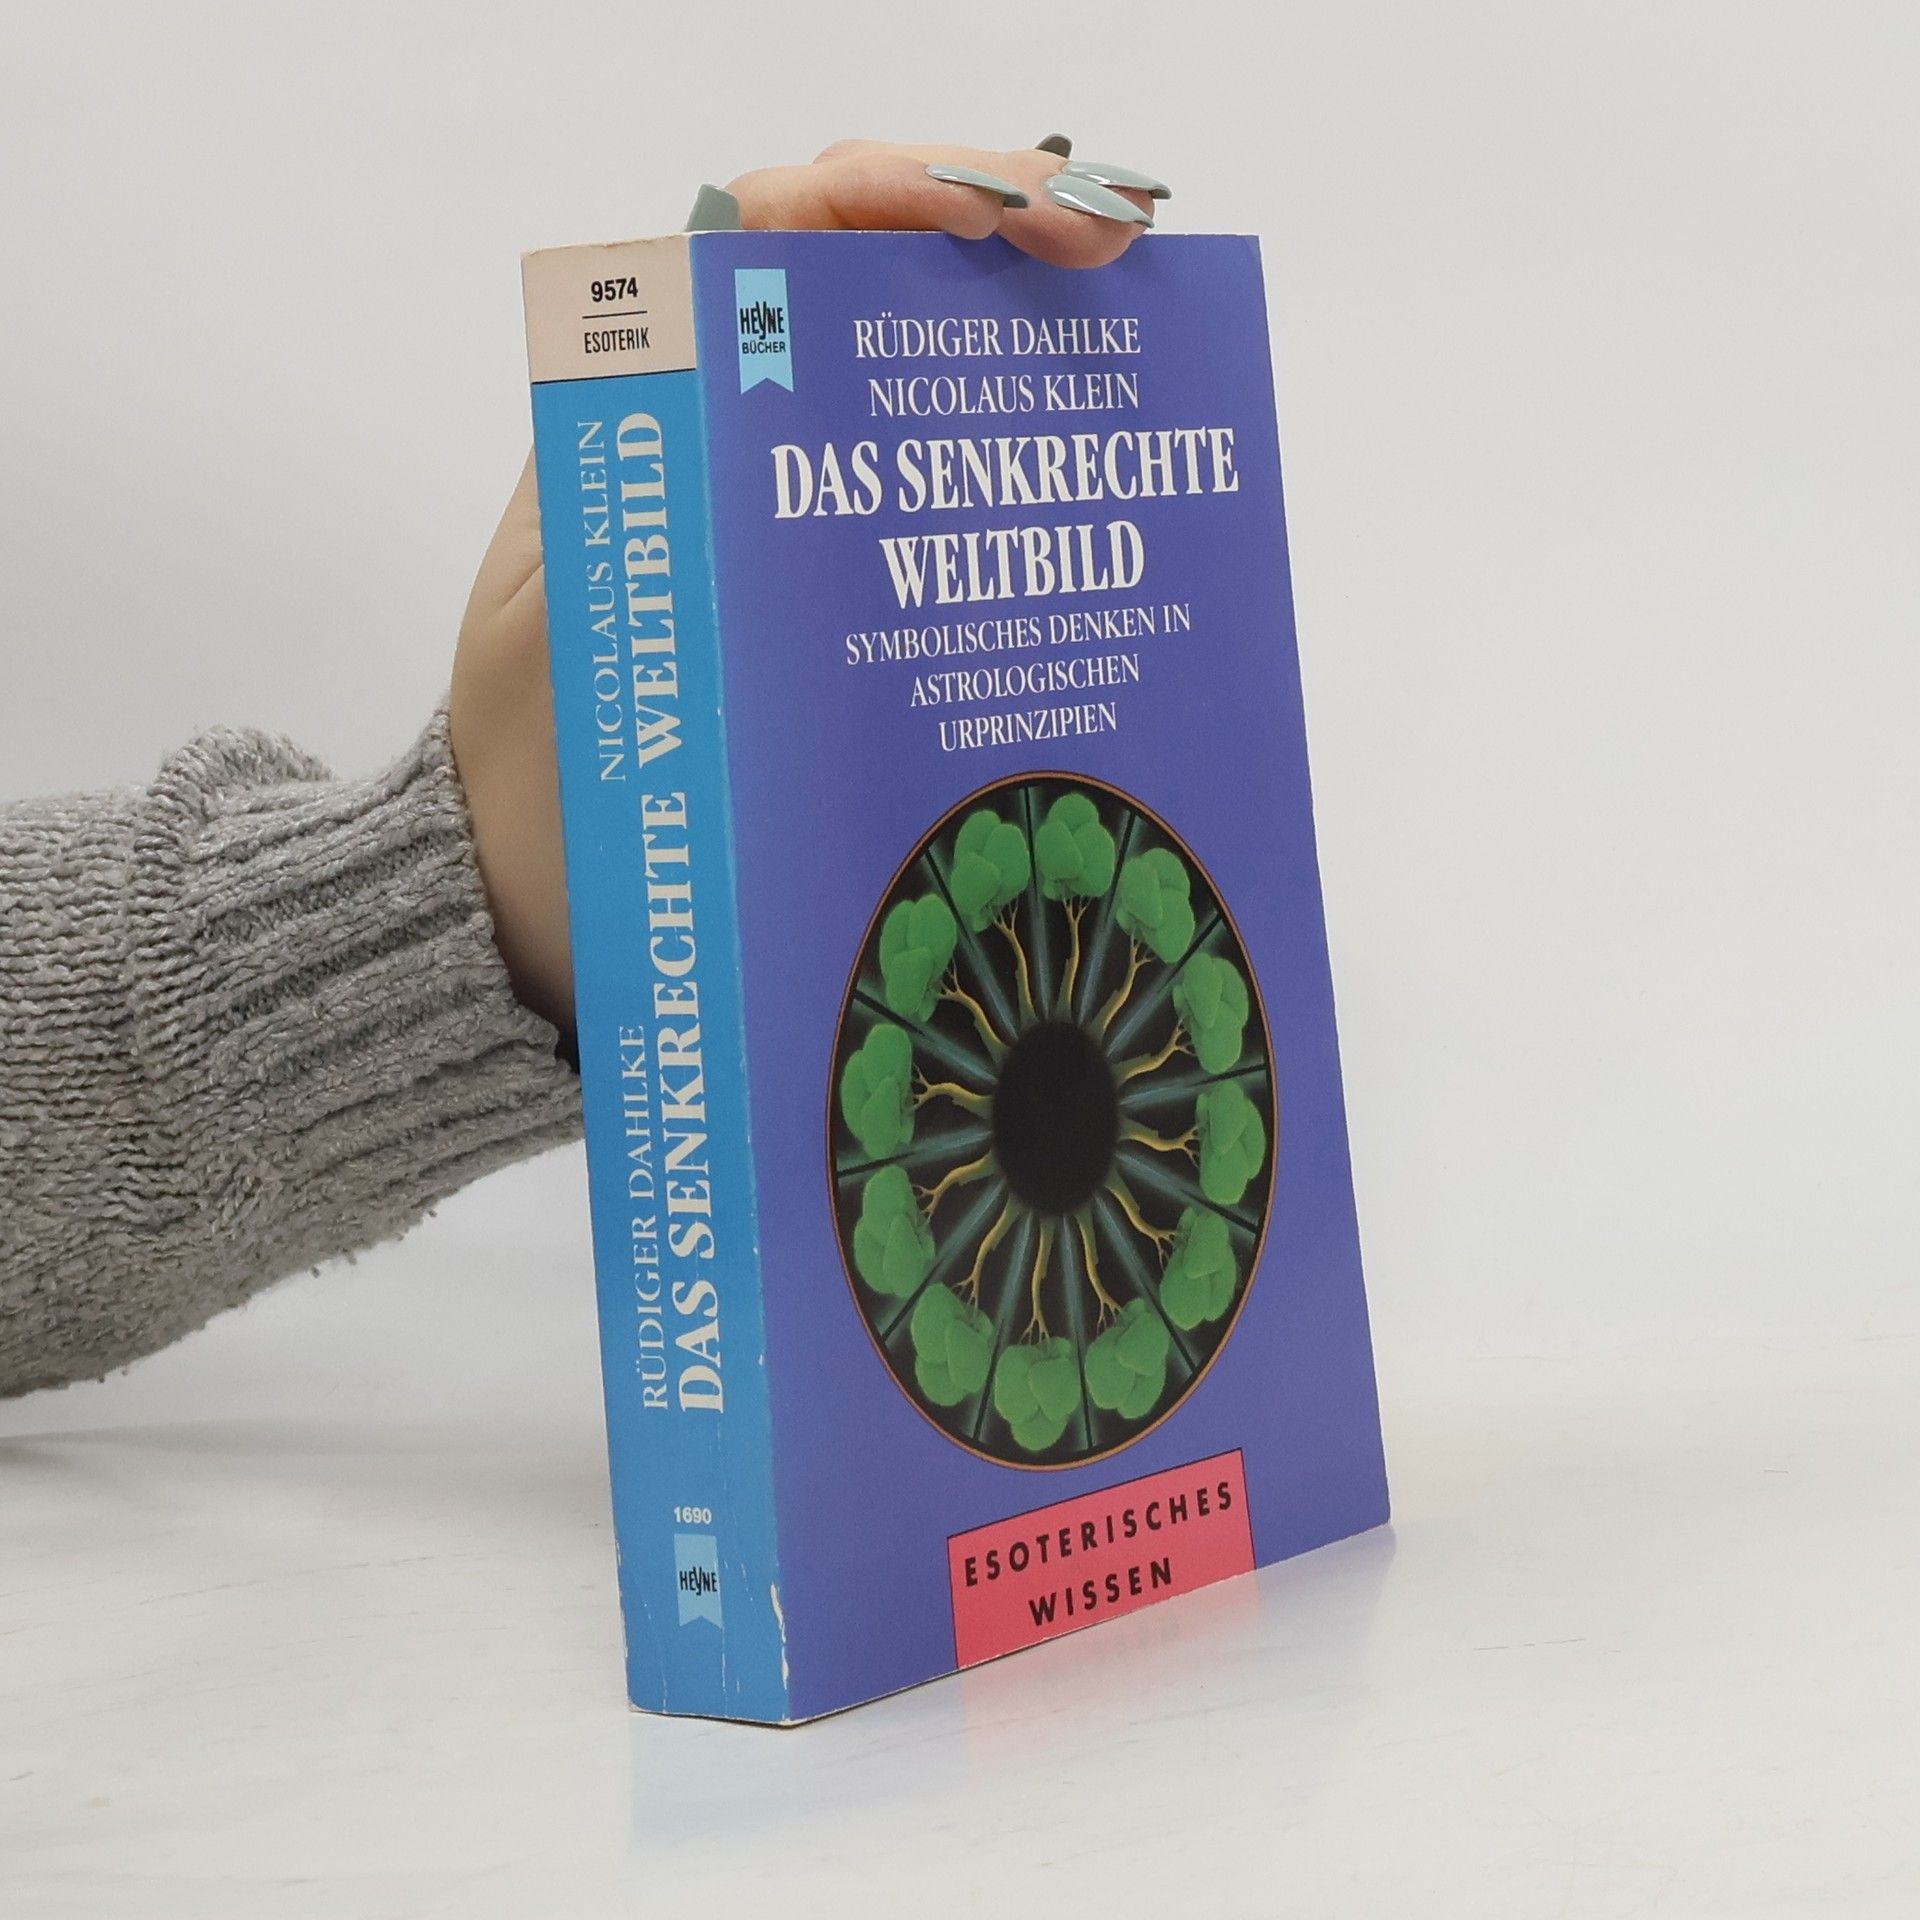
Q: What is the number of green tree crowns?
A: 12